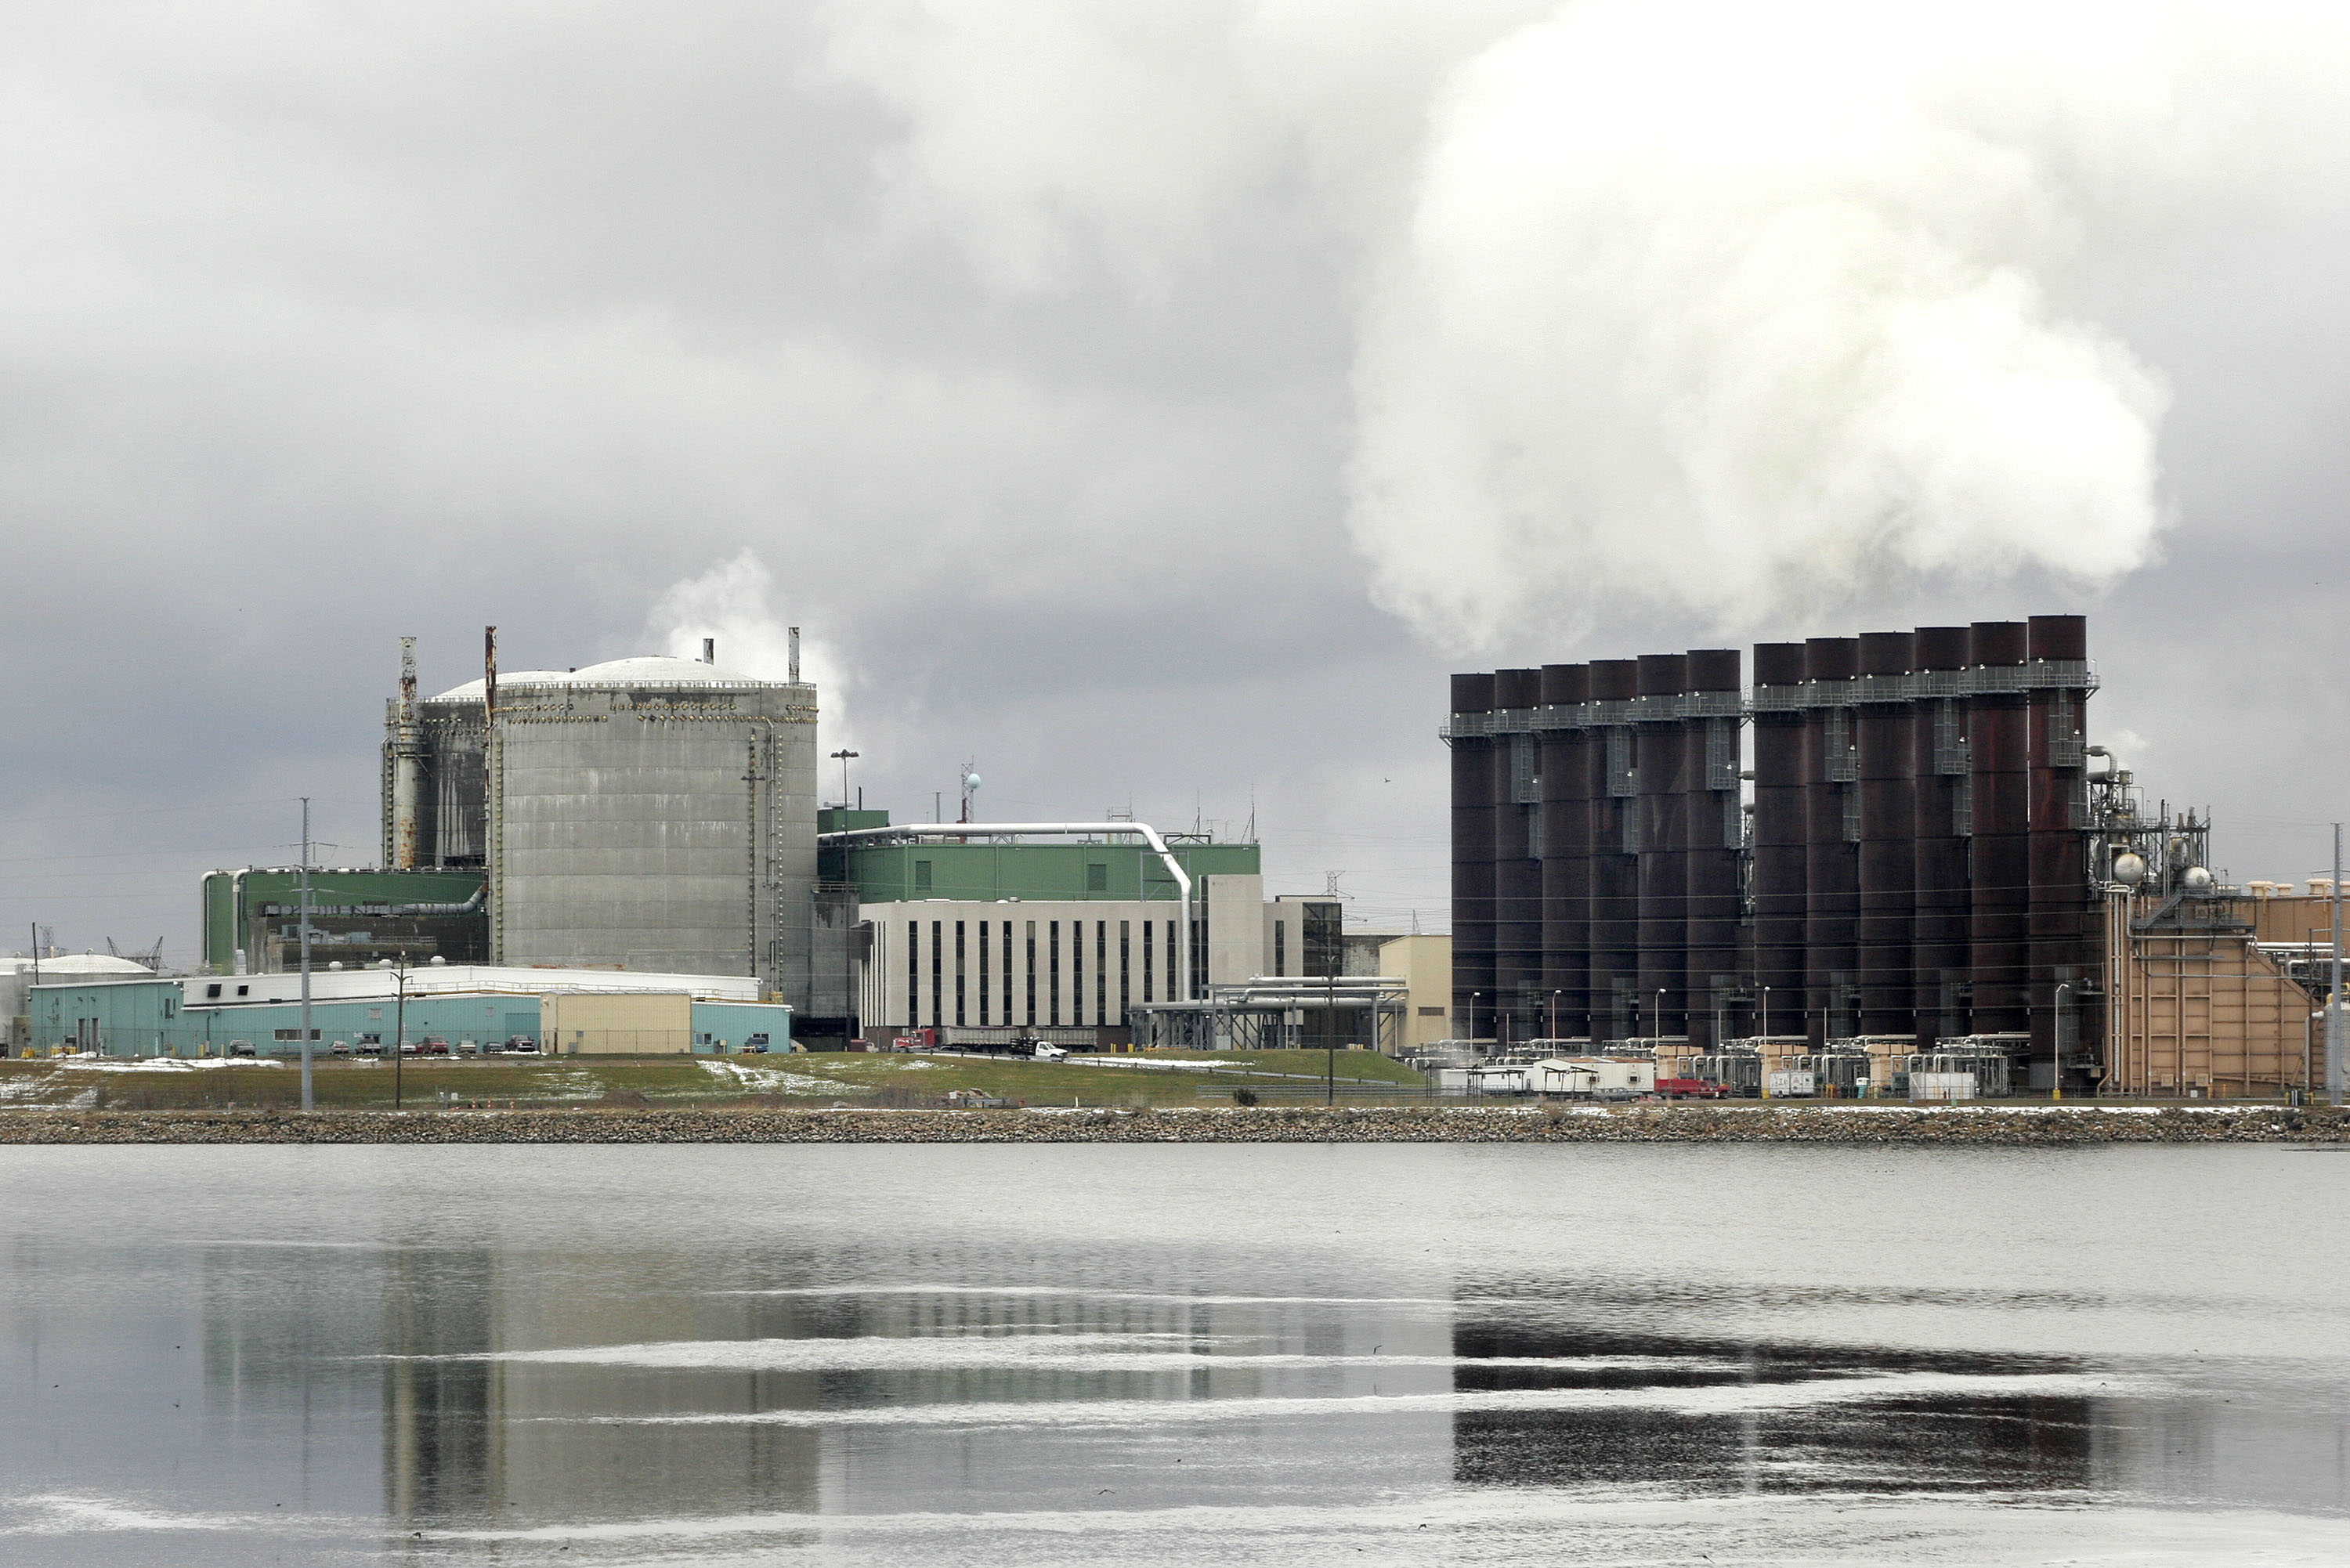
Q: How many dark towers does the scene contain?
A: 12